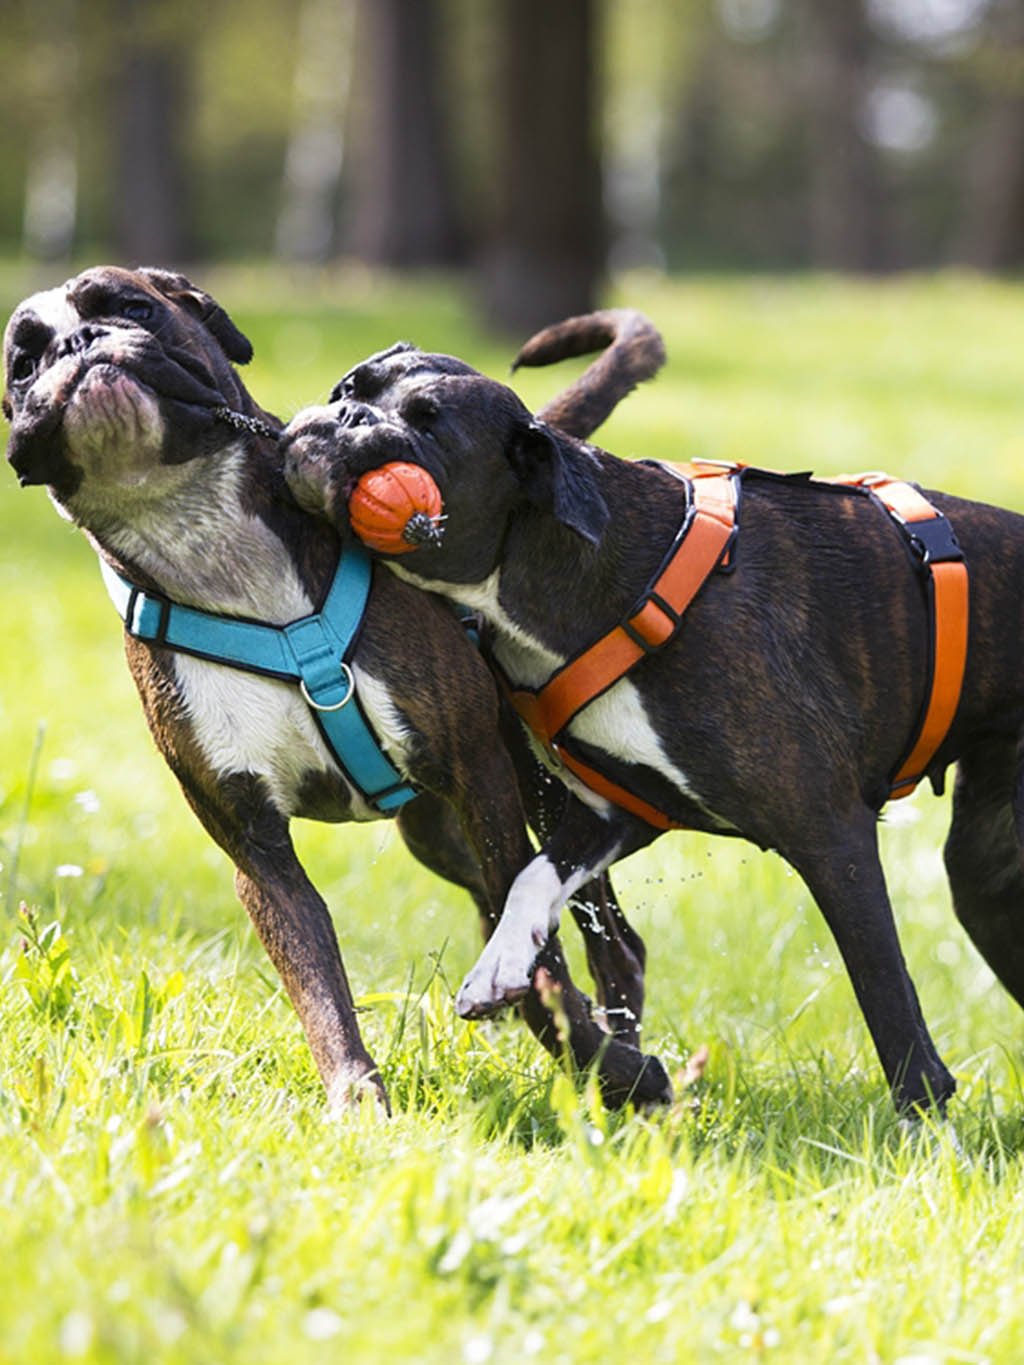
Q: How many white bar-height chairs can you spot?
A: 0